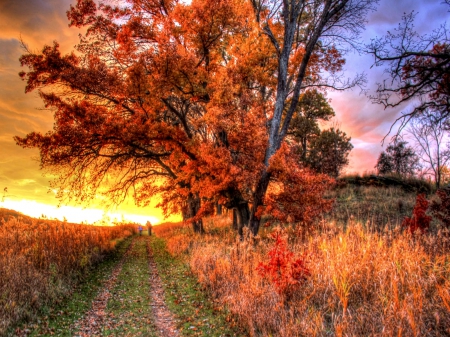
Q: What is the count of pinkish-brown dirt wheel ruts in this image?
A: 2